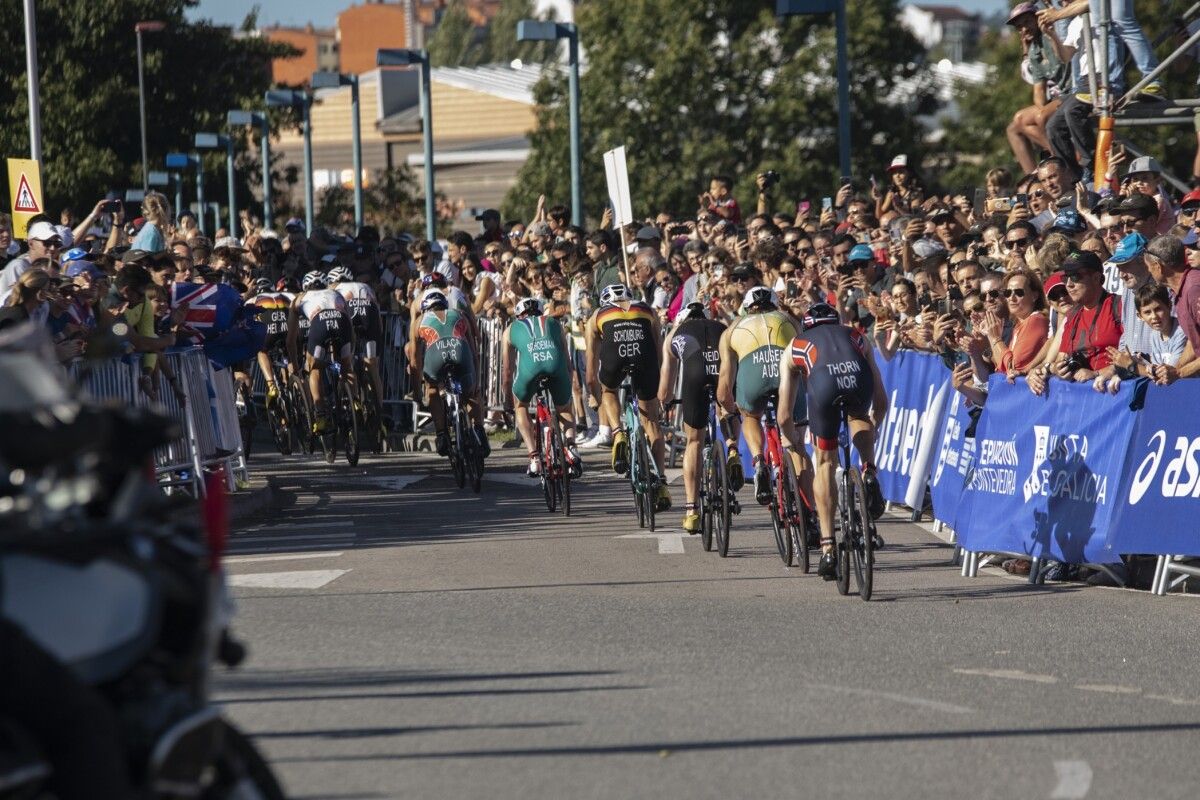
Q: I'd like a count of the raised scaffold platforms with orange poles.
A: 1